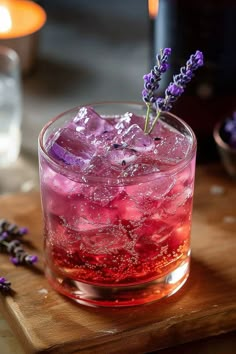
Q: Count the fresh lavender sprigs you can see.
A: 2